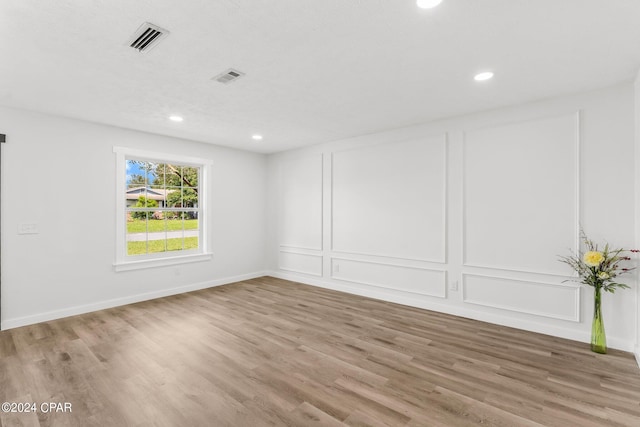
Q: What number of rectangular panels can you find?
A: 6